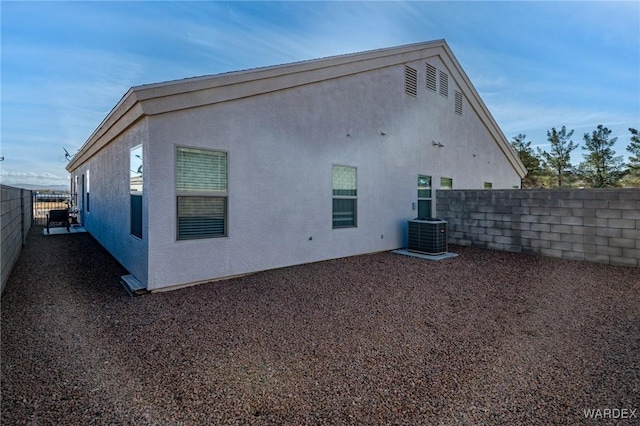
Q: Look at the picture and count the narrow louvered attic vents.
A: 4